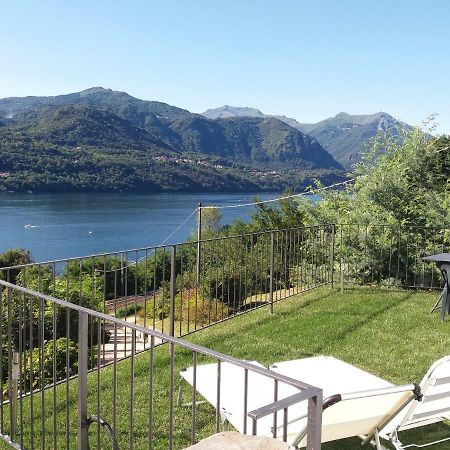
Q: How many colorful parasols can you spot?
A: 0